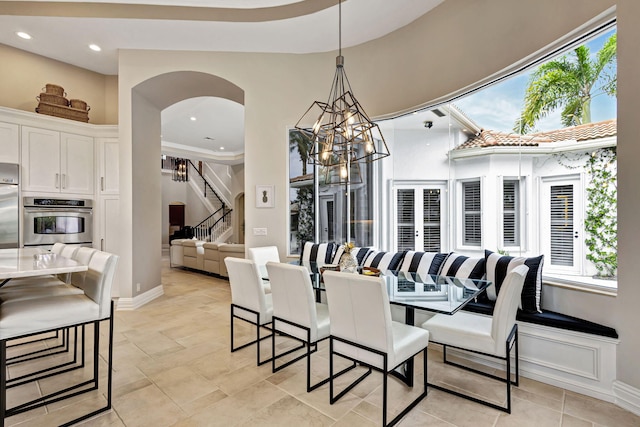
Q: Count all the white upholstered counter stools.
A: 4